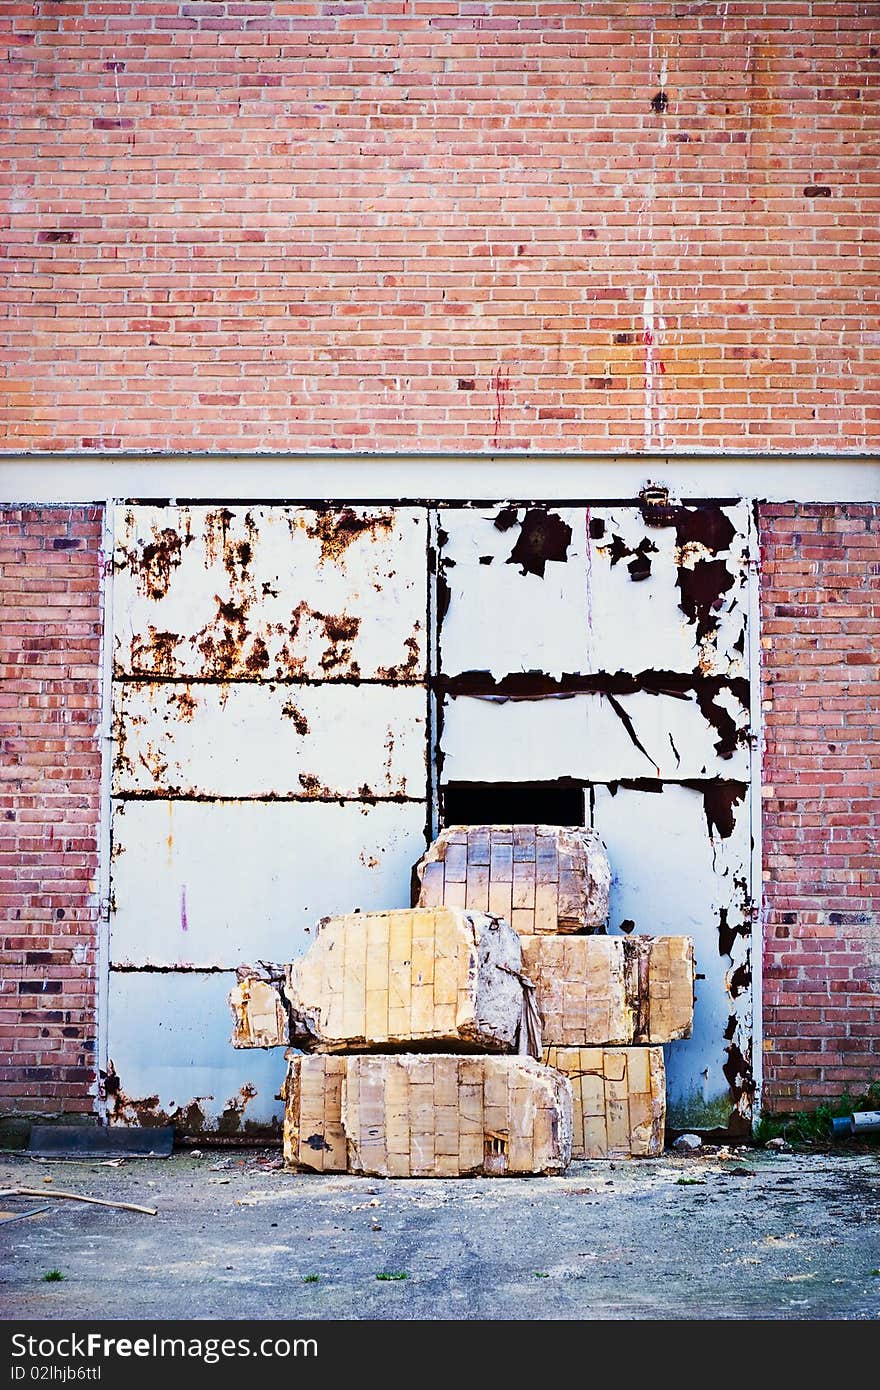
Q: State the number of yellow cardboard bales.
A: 5